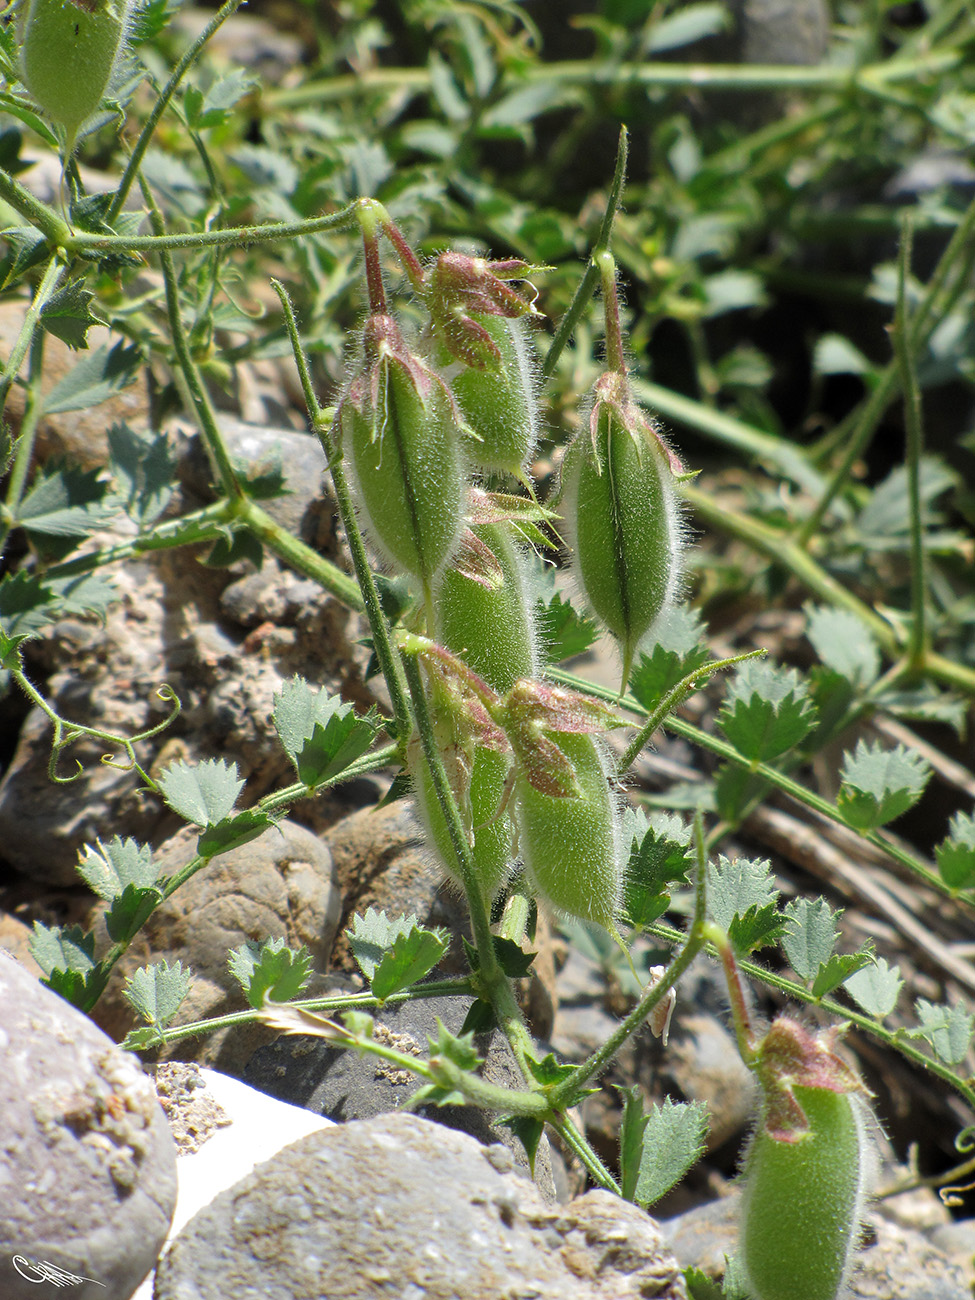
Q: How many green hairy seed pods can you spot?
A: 8